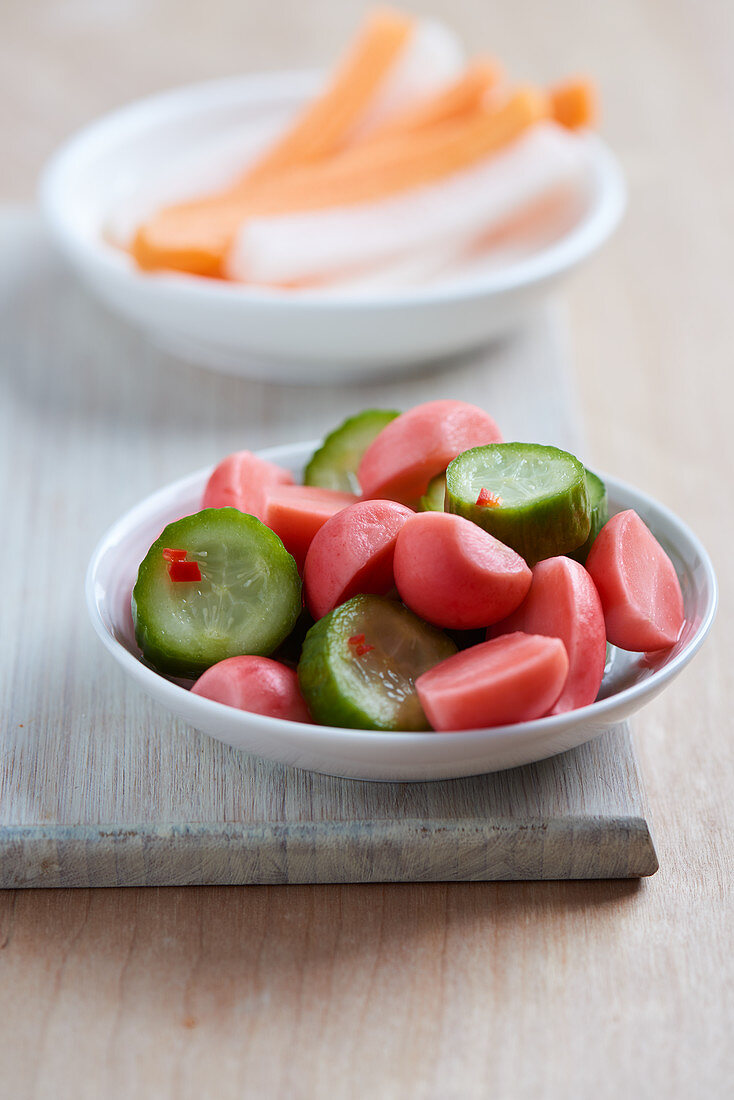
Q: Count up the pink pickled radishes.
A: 9